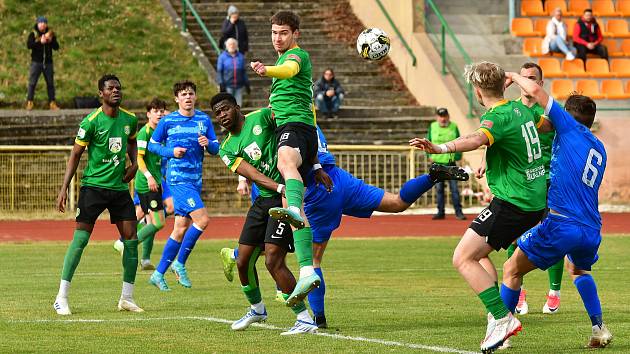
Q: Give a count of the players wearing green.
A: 6